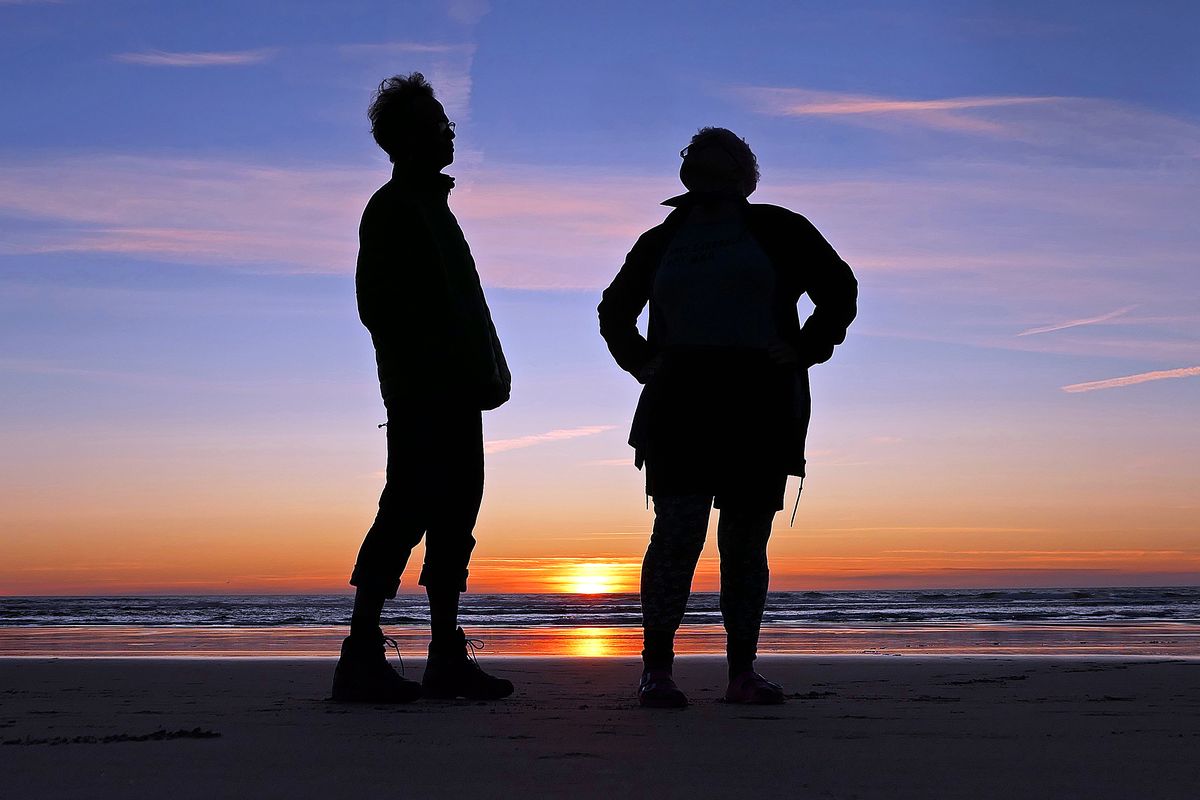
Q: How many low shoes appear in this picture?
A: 2